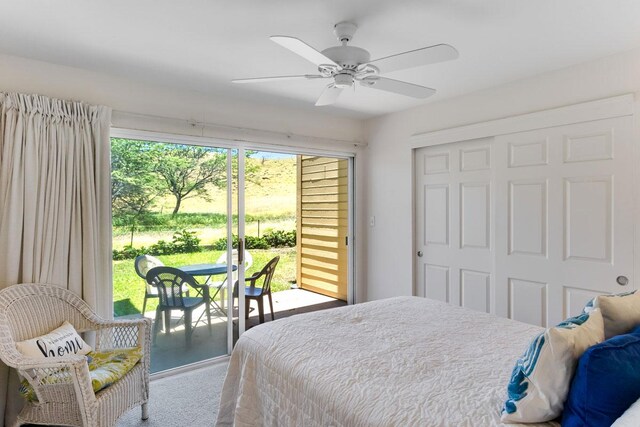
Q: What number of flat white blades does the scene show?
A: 5